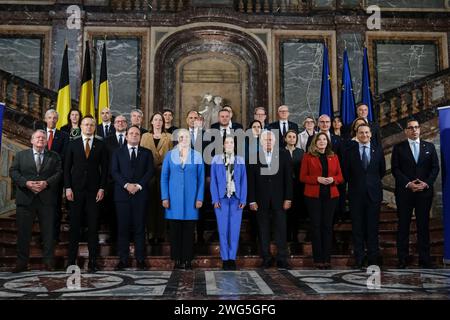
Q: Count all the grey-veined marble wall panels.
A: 4